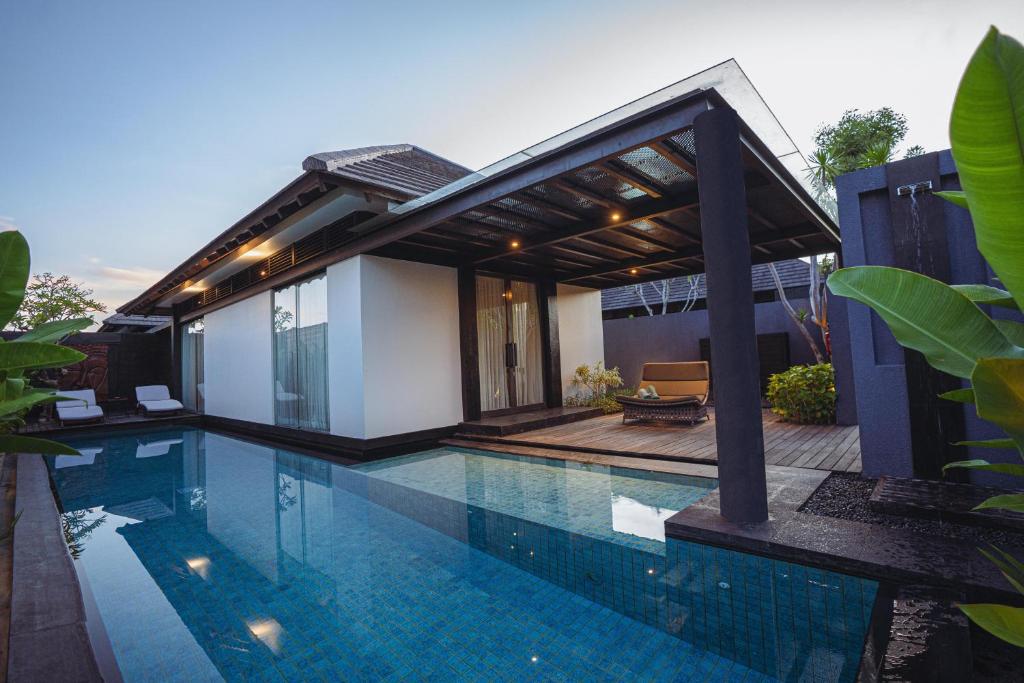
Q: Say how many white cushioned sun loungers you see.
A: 2